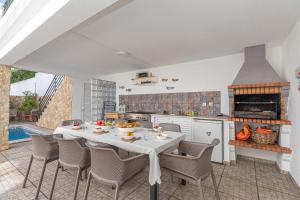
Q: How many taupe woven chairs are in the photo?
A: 7